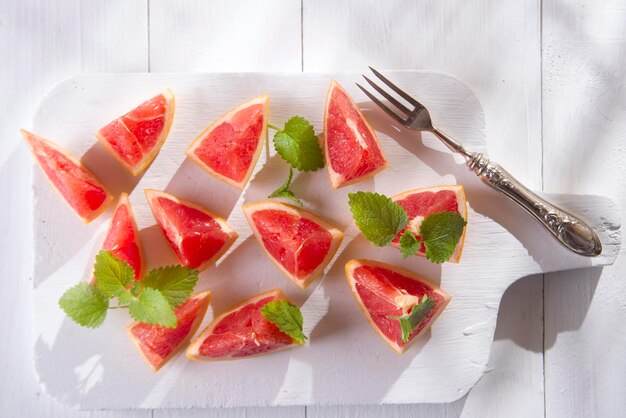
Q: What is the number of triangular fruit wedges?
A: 11